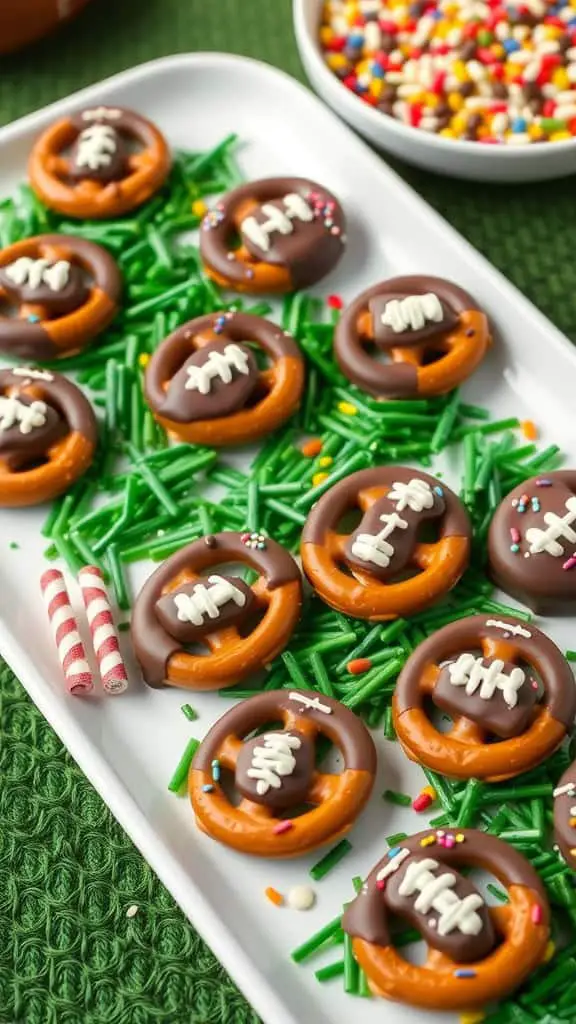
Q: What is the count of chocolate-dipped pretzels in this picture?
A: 13